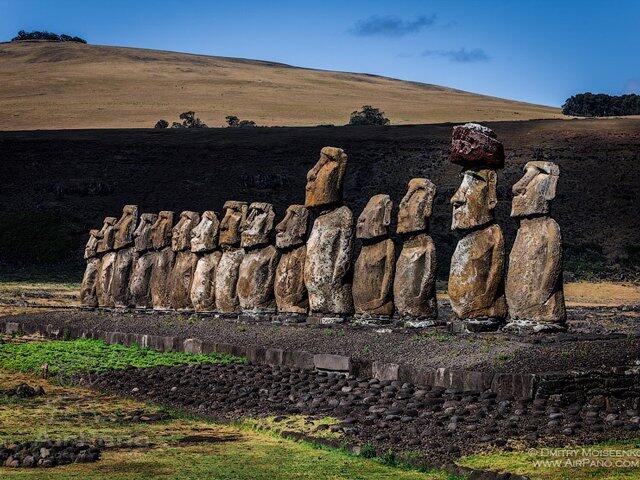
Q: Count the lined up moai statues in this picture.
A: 15